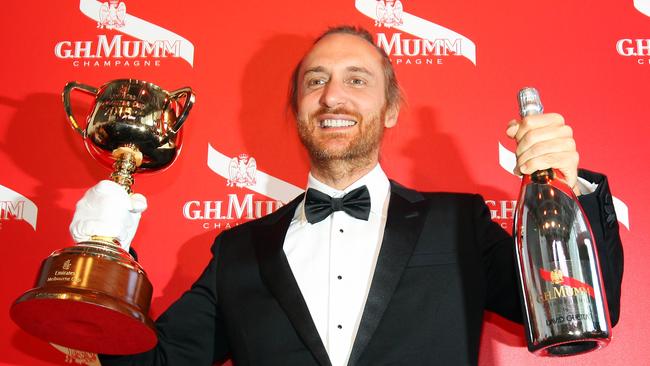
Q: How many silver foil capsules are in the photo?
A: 1